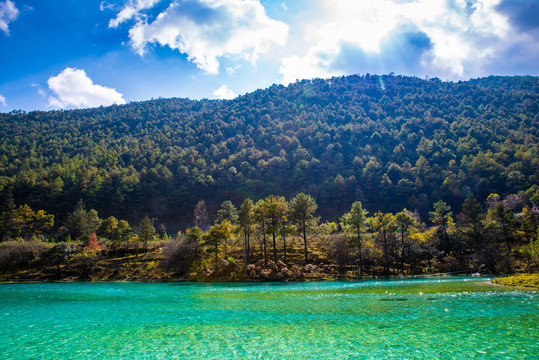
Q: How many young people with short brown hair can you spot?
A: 0